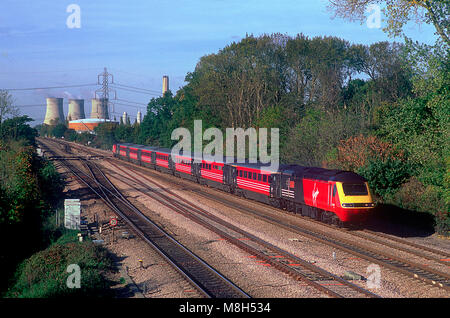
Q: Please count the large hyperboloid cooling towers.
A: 3